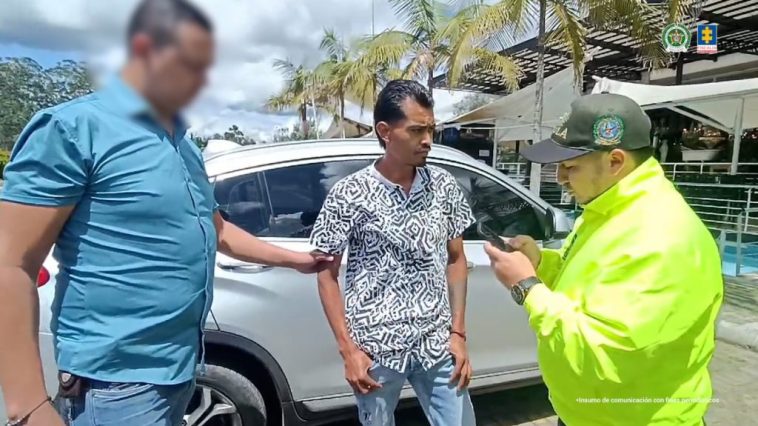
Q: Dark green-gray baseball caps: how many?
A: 1